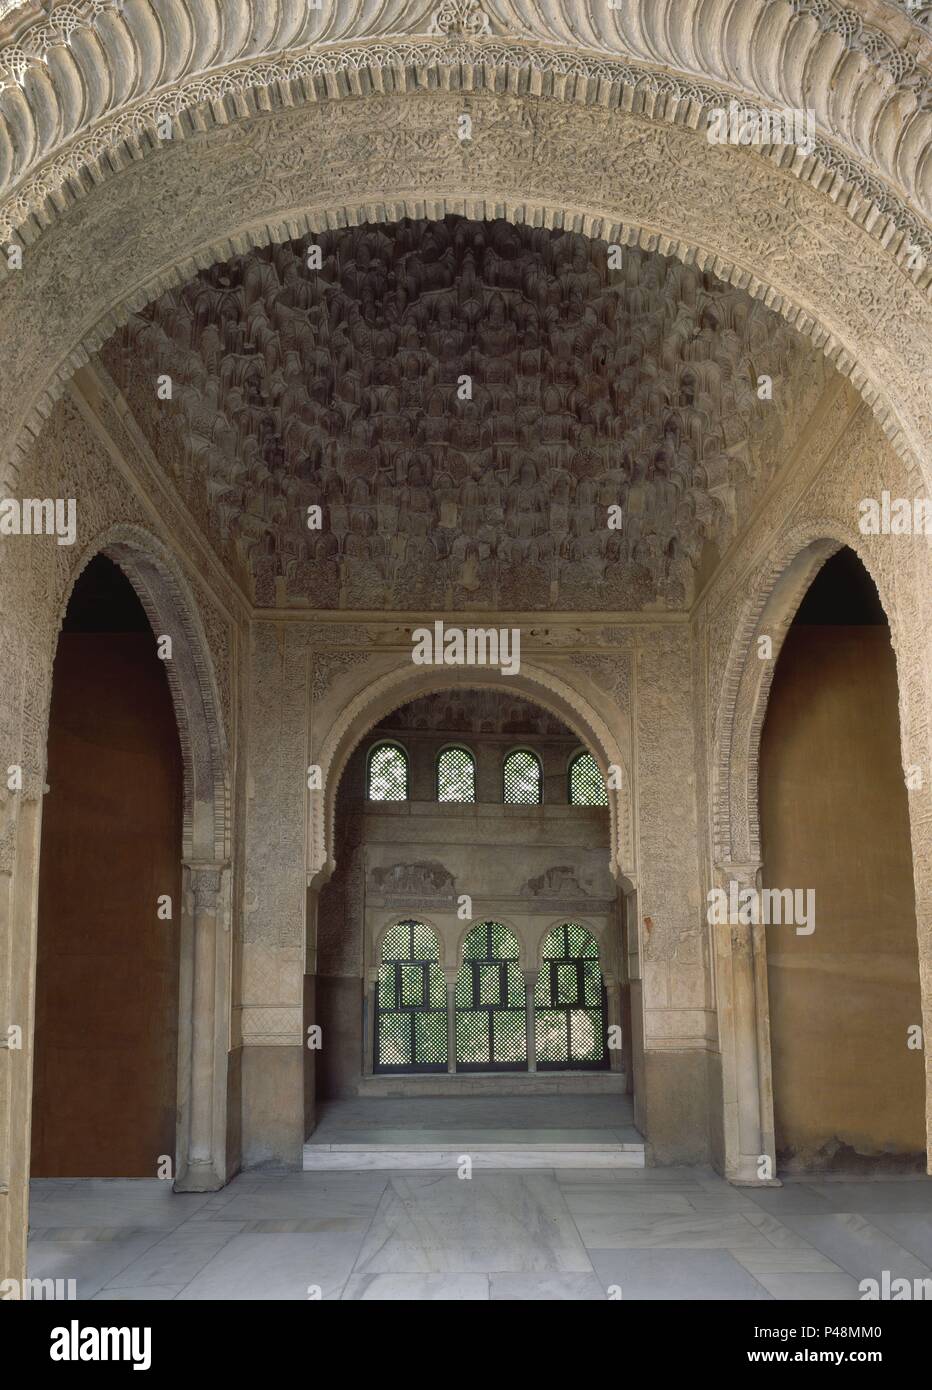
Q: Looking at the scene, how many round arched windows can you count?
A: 7